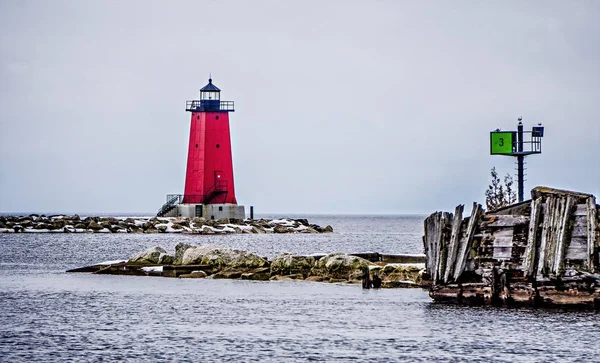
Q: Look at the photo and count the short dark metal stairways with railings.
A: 2